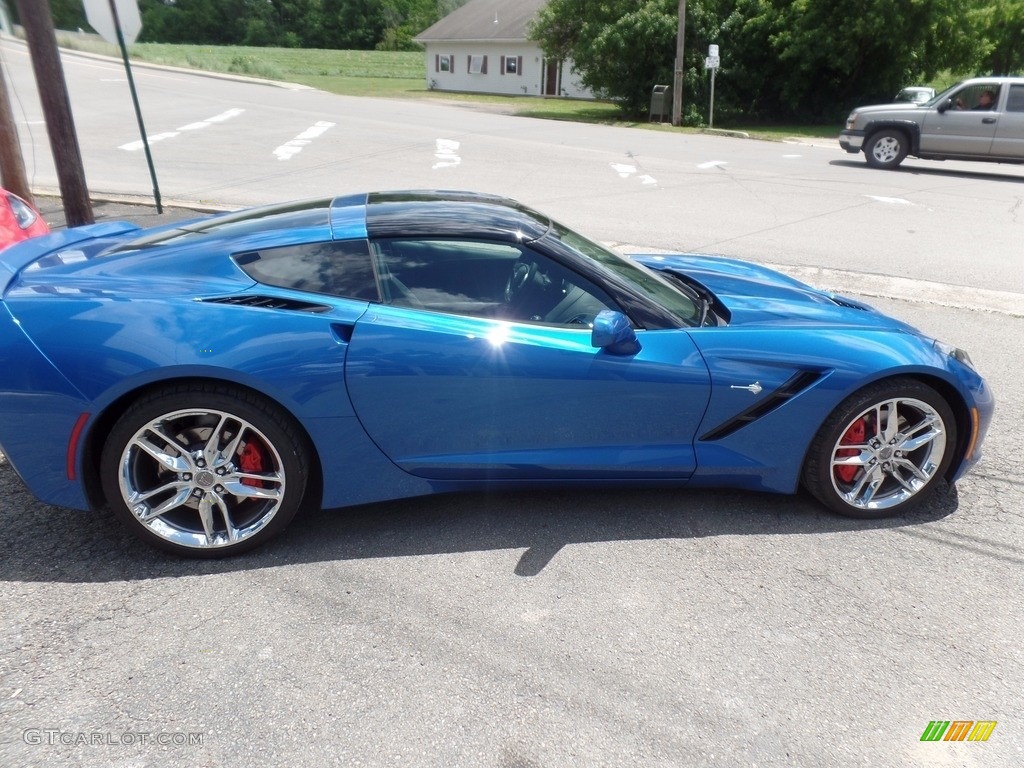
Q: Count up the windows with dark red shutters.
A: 3